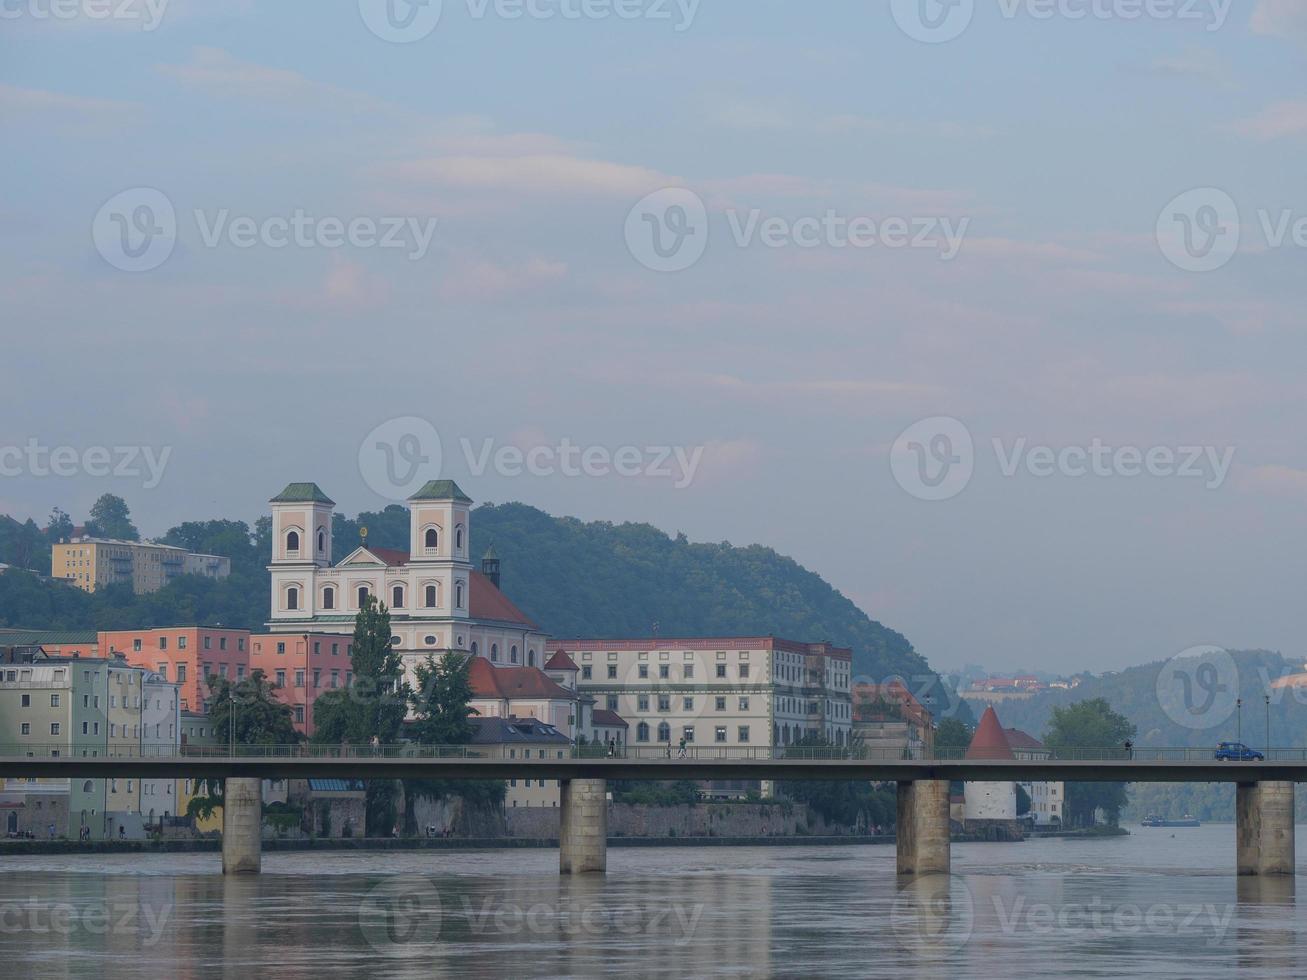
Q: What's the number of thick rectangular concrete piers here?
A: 4